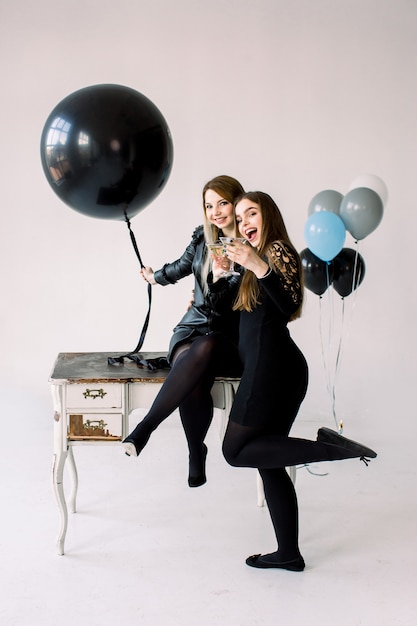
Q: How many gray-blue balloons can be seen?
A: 2